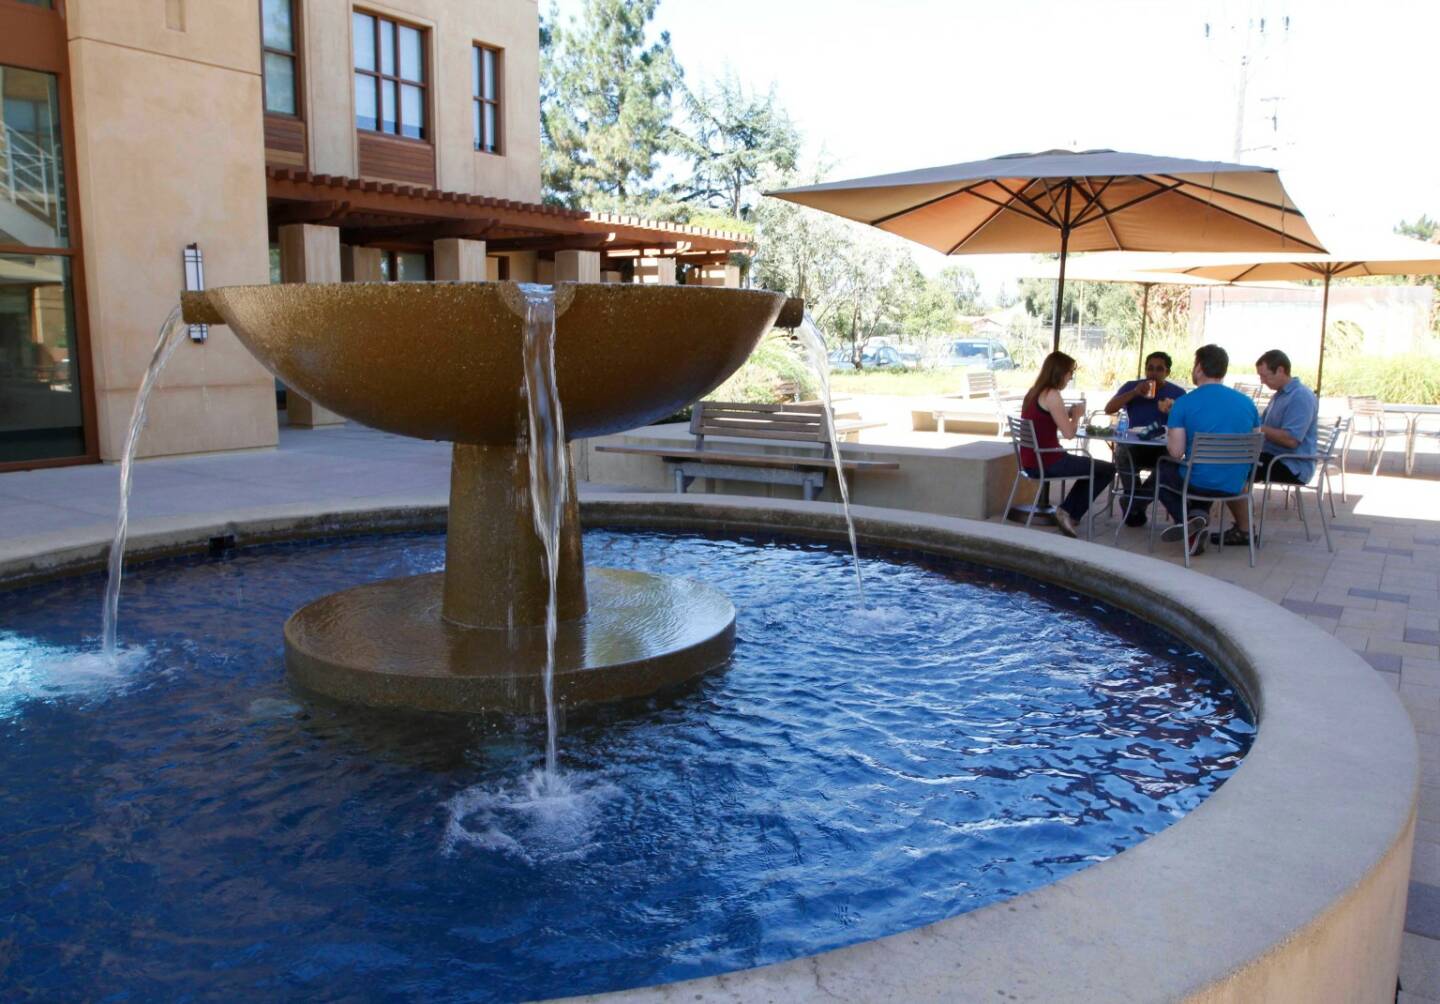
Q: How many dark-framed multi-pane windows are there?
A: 3